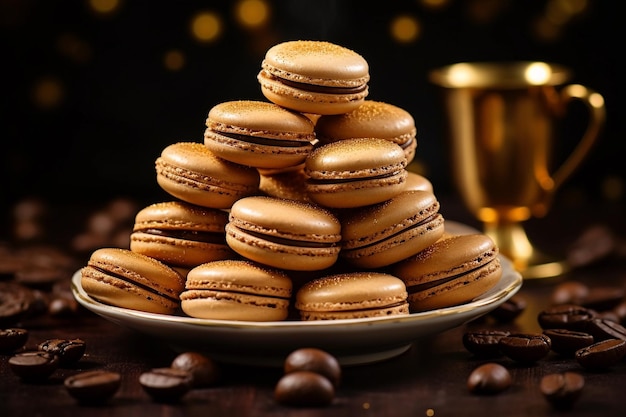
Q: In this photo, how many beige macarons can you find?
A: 14